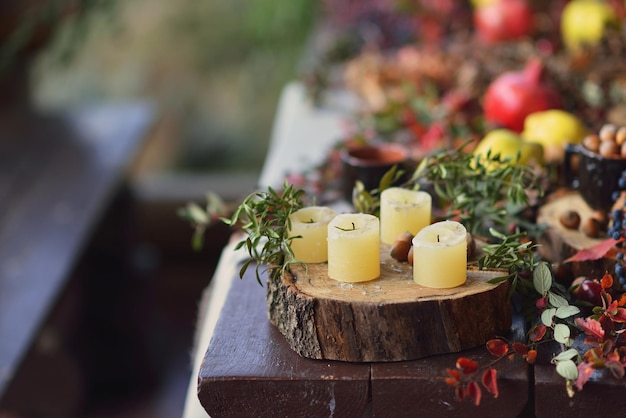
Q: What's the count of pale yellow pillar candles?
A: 4